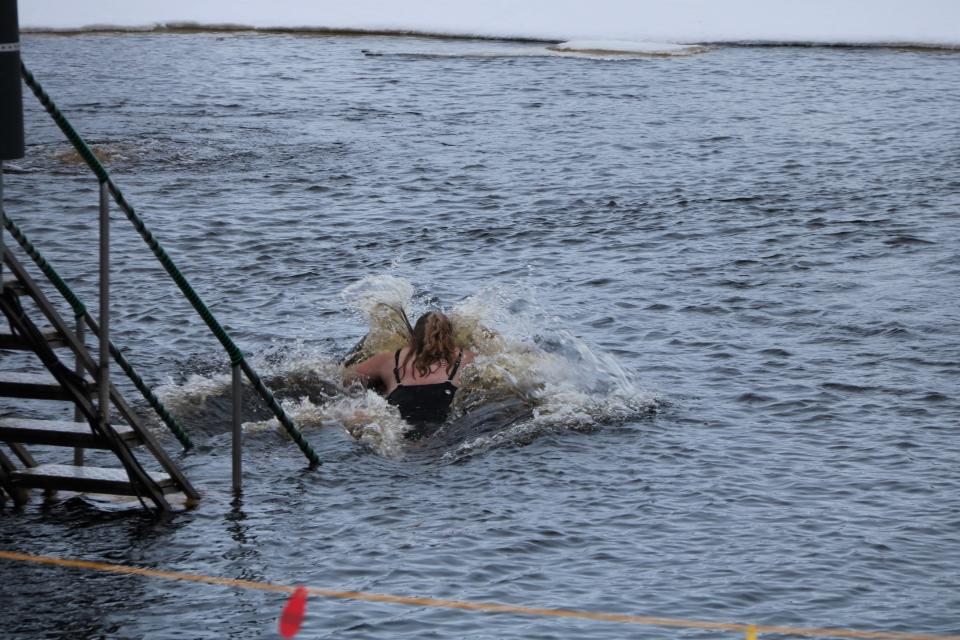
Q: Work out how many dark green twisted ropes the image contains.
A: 2